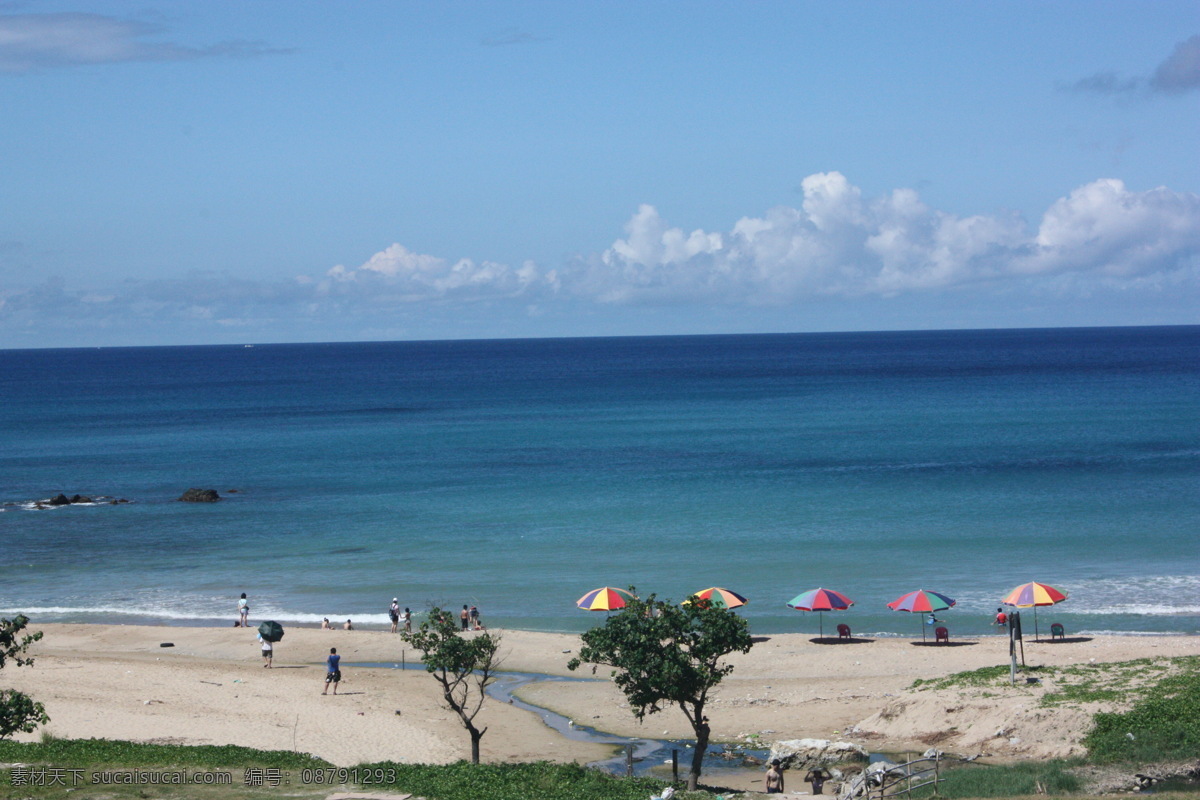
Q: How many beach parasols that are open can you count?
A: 5